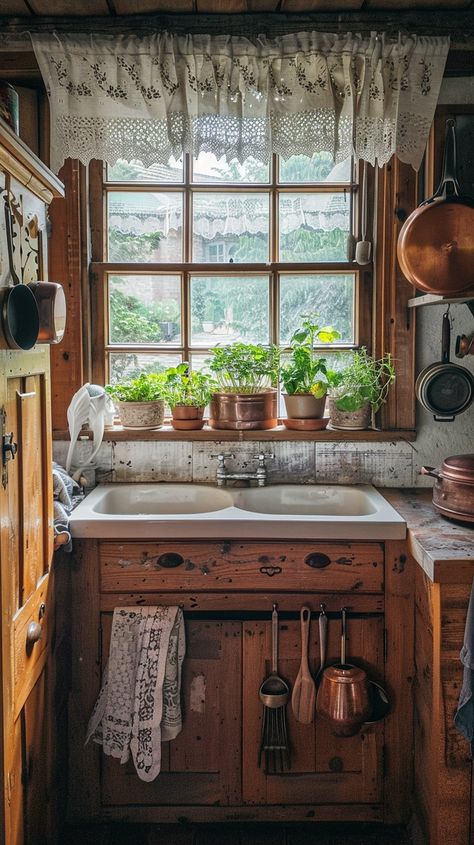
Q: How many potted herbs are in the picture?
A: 5